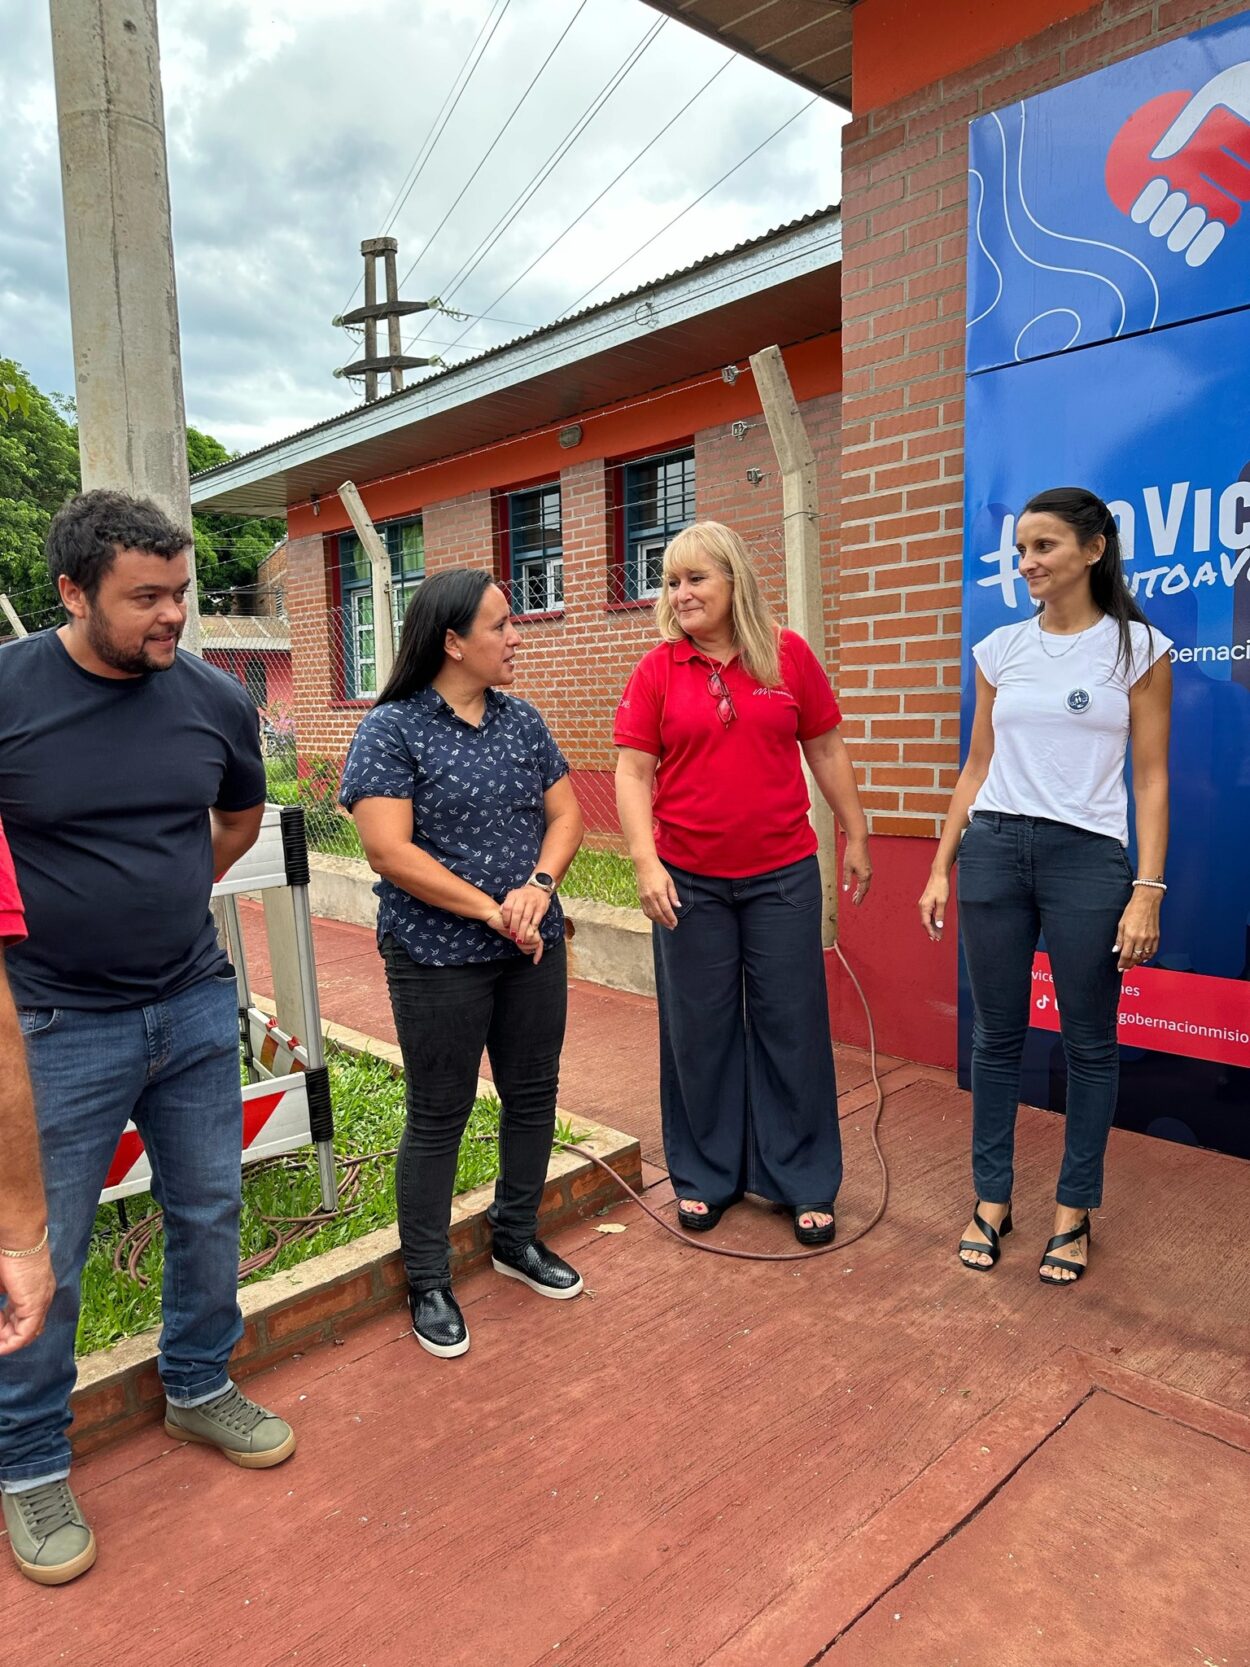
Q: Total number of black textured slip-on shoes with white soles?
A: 2